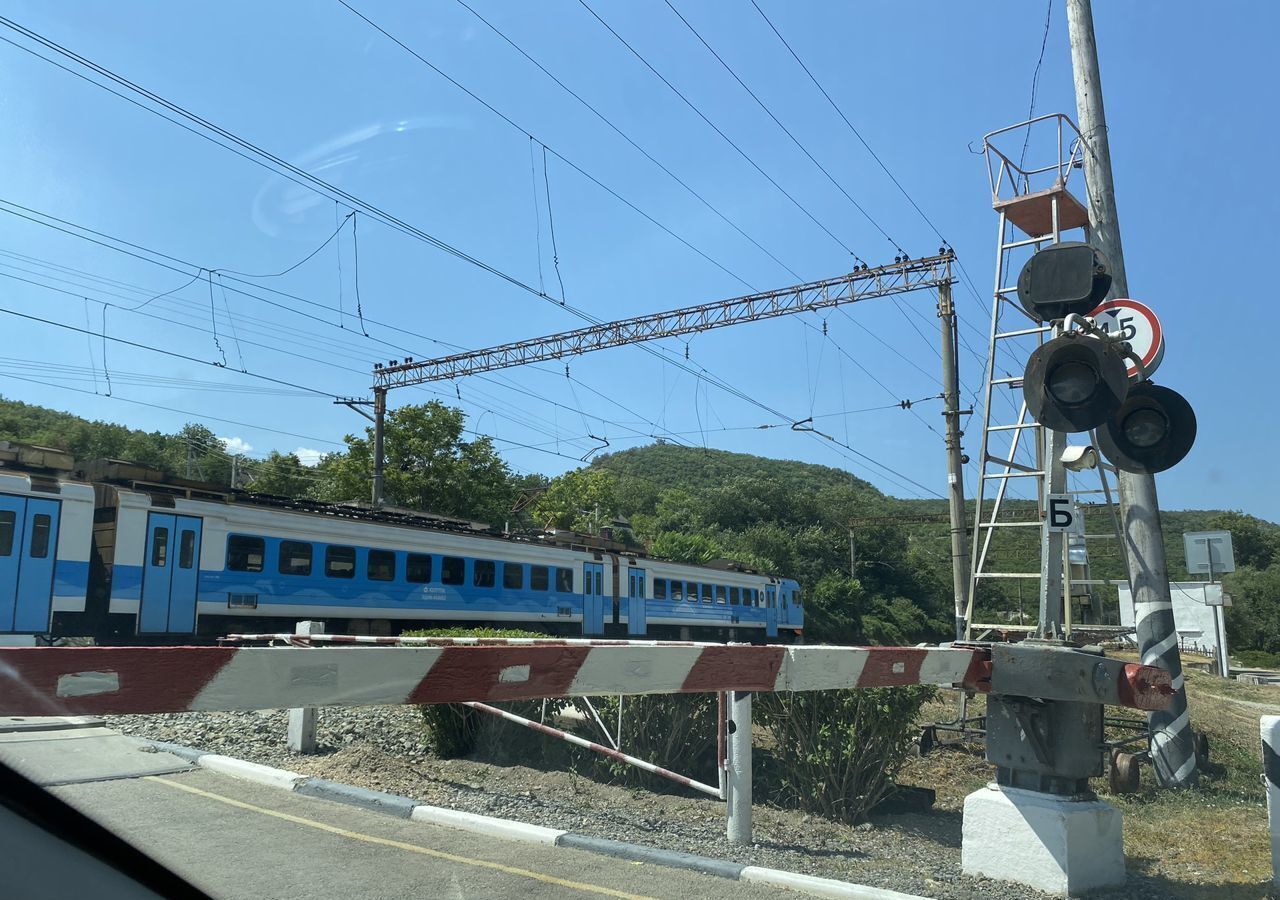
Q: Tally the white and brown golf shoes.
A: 0